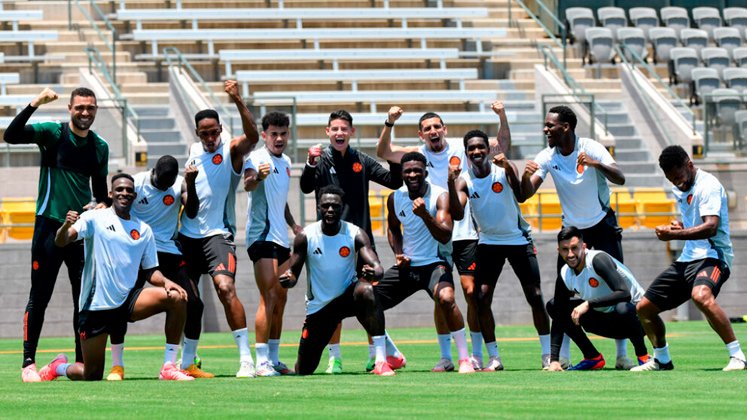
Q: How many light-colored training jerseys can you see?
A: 11